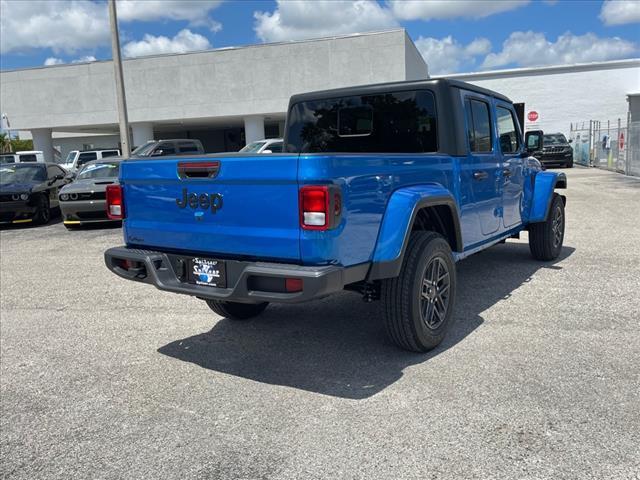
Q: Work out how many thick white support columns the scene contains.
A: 3